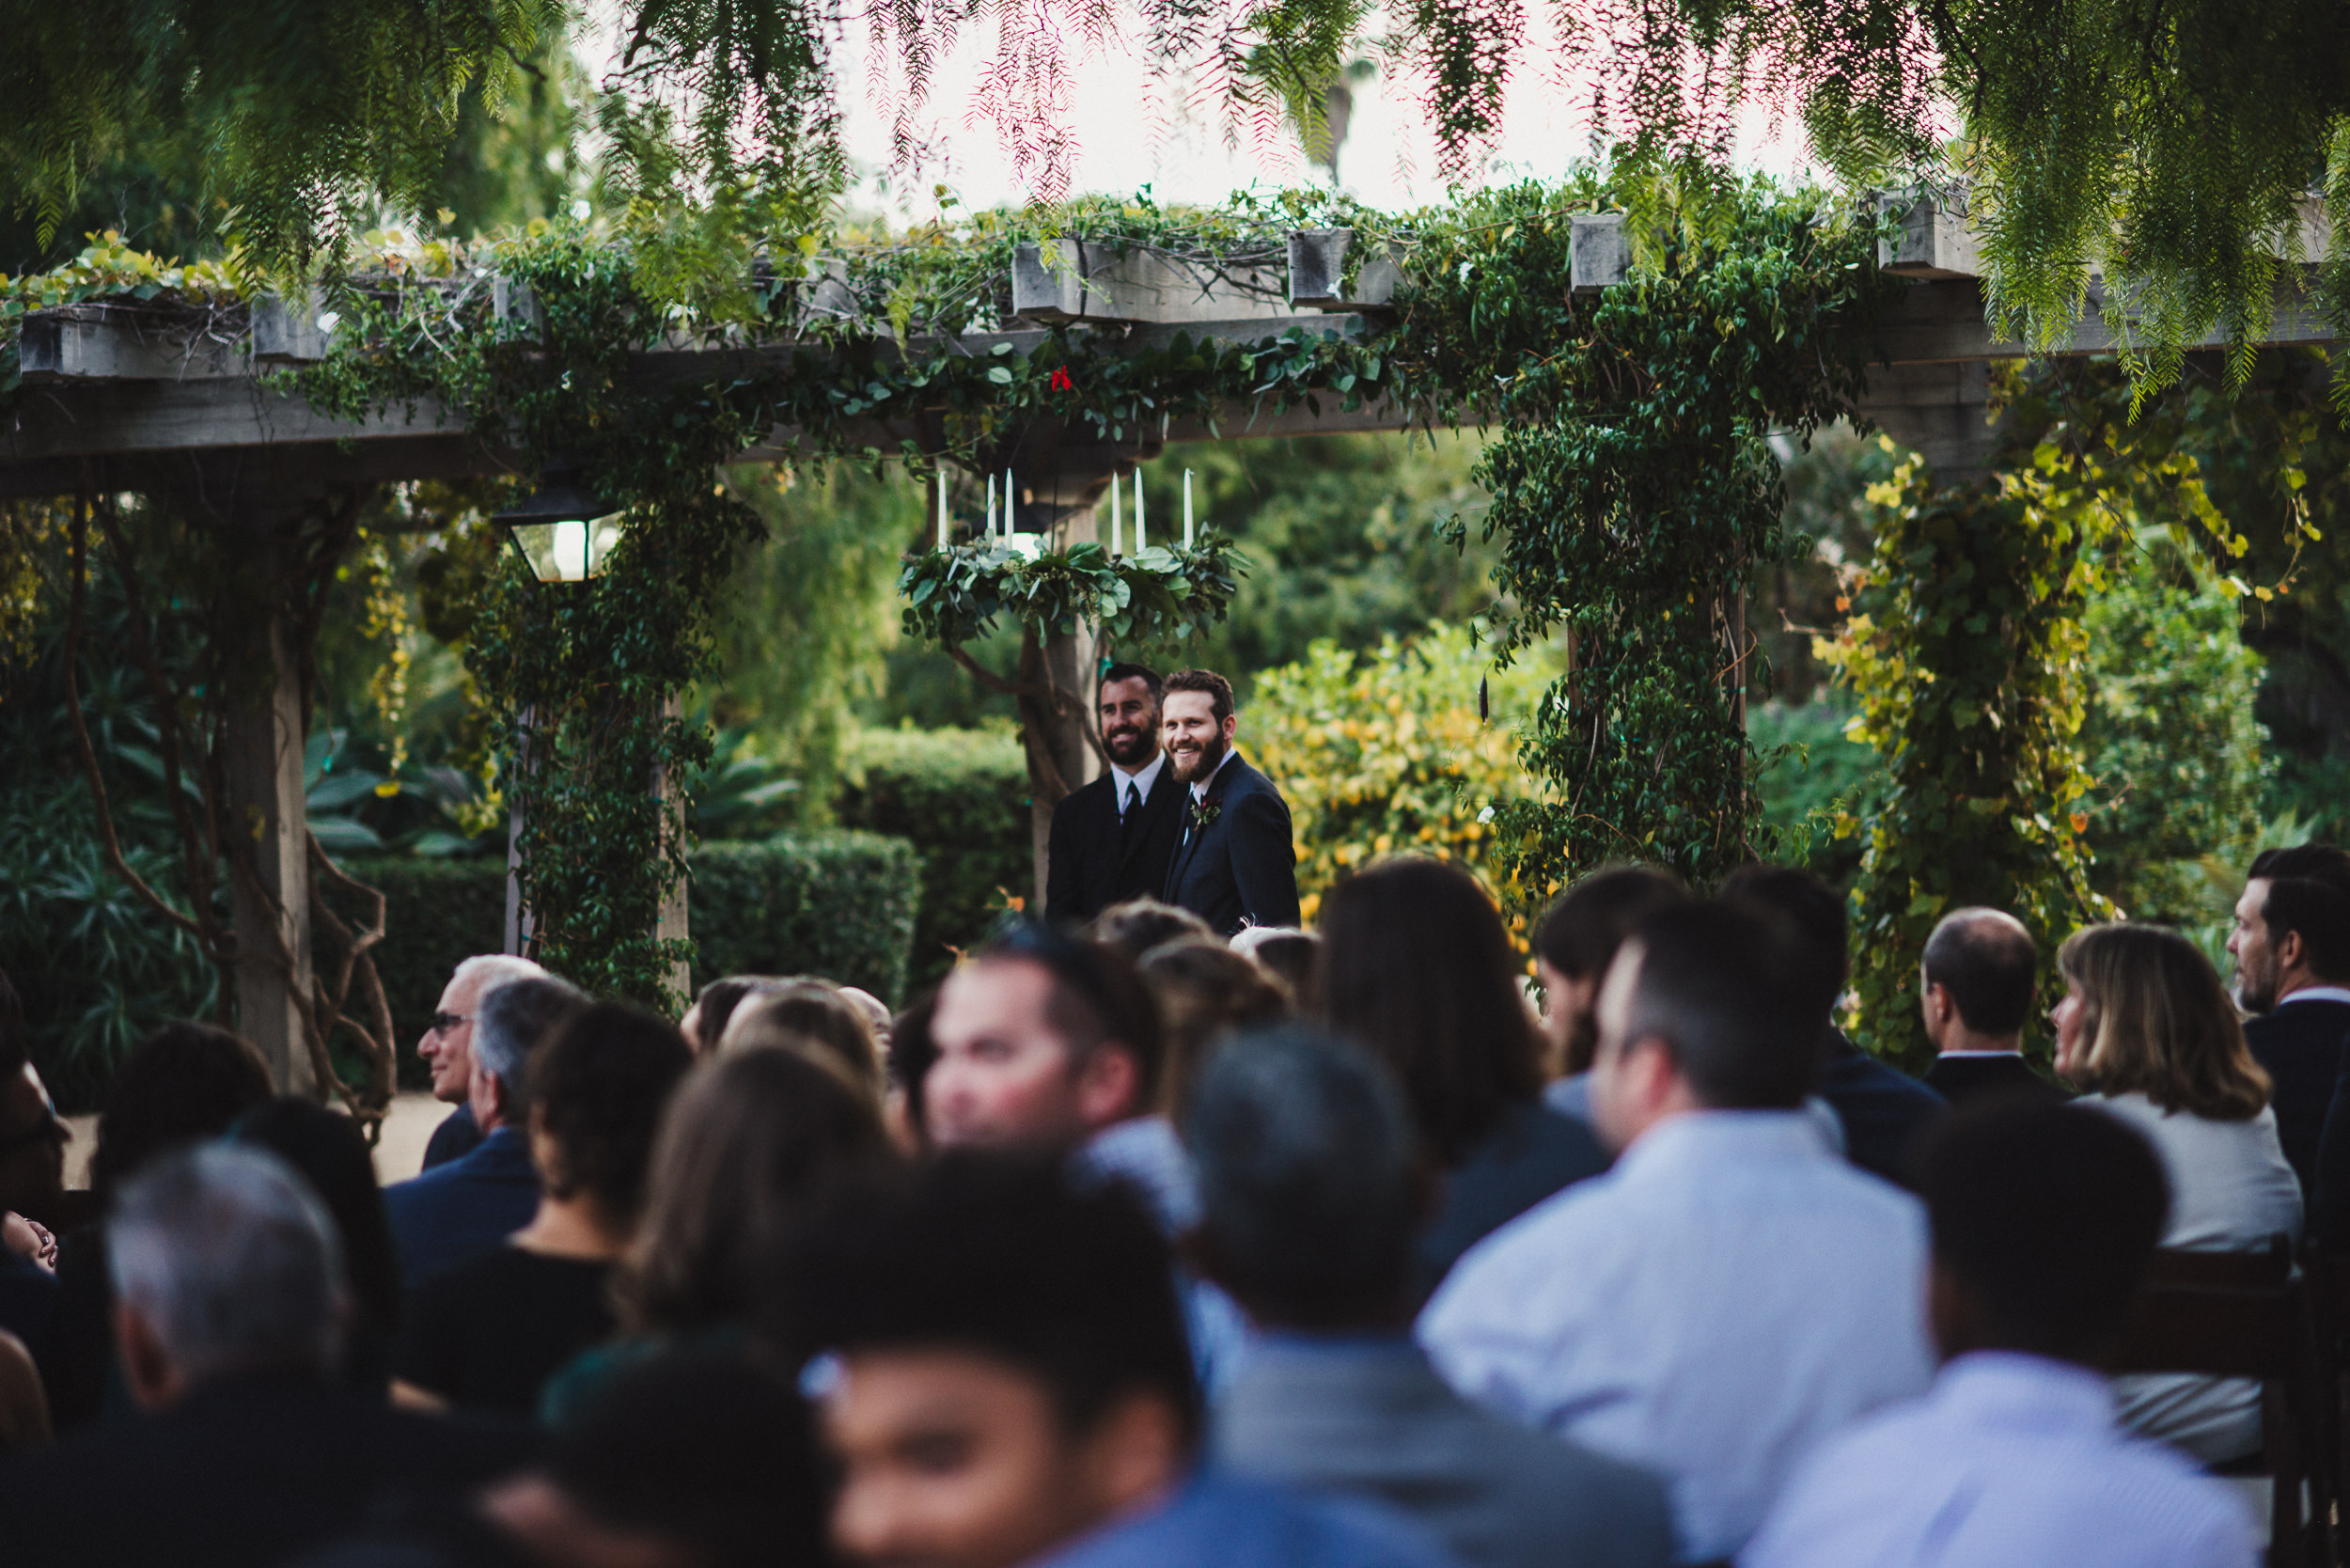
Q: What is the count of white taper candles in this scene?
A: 6